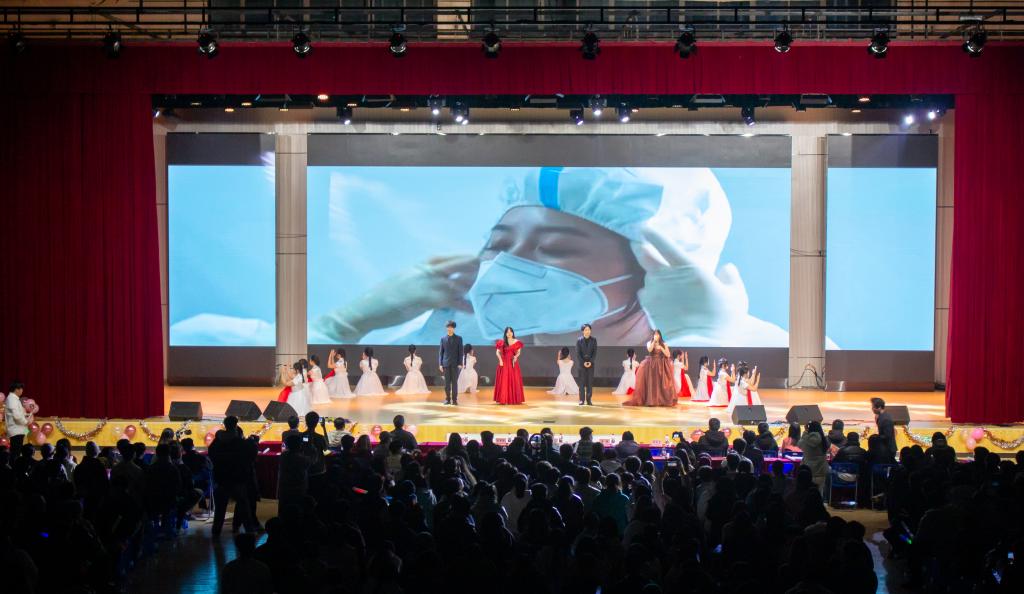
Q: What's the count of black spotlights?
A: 11